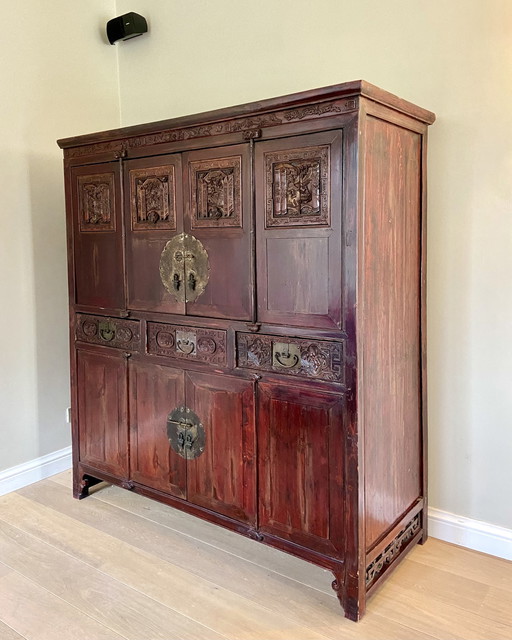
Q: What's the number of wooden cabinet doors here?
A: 8